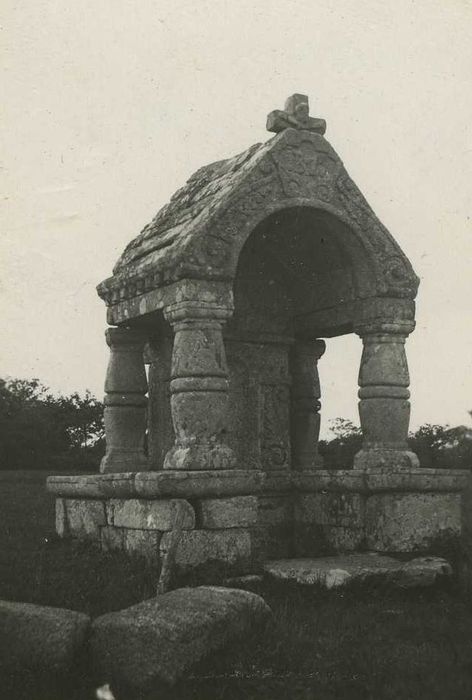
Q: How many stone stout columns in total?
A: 4